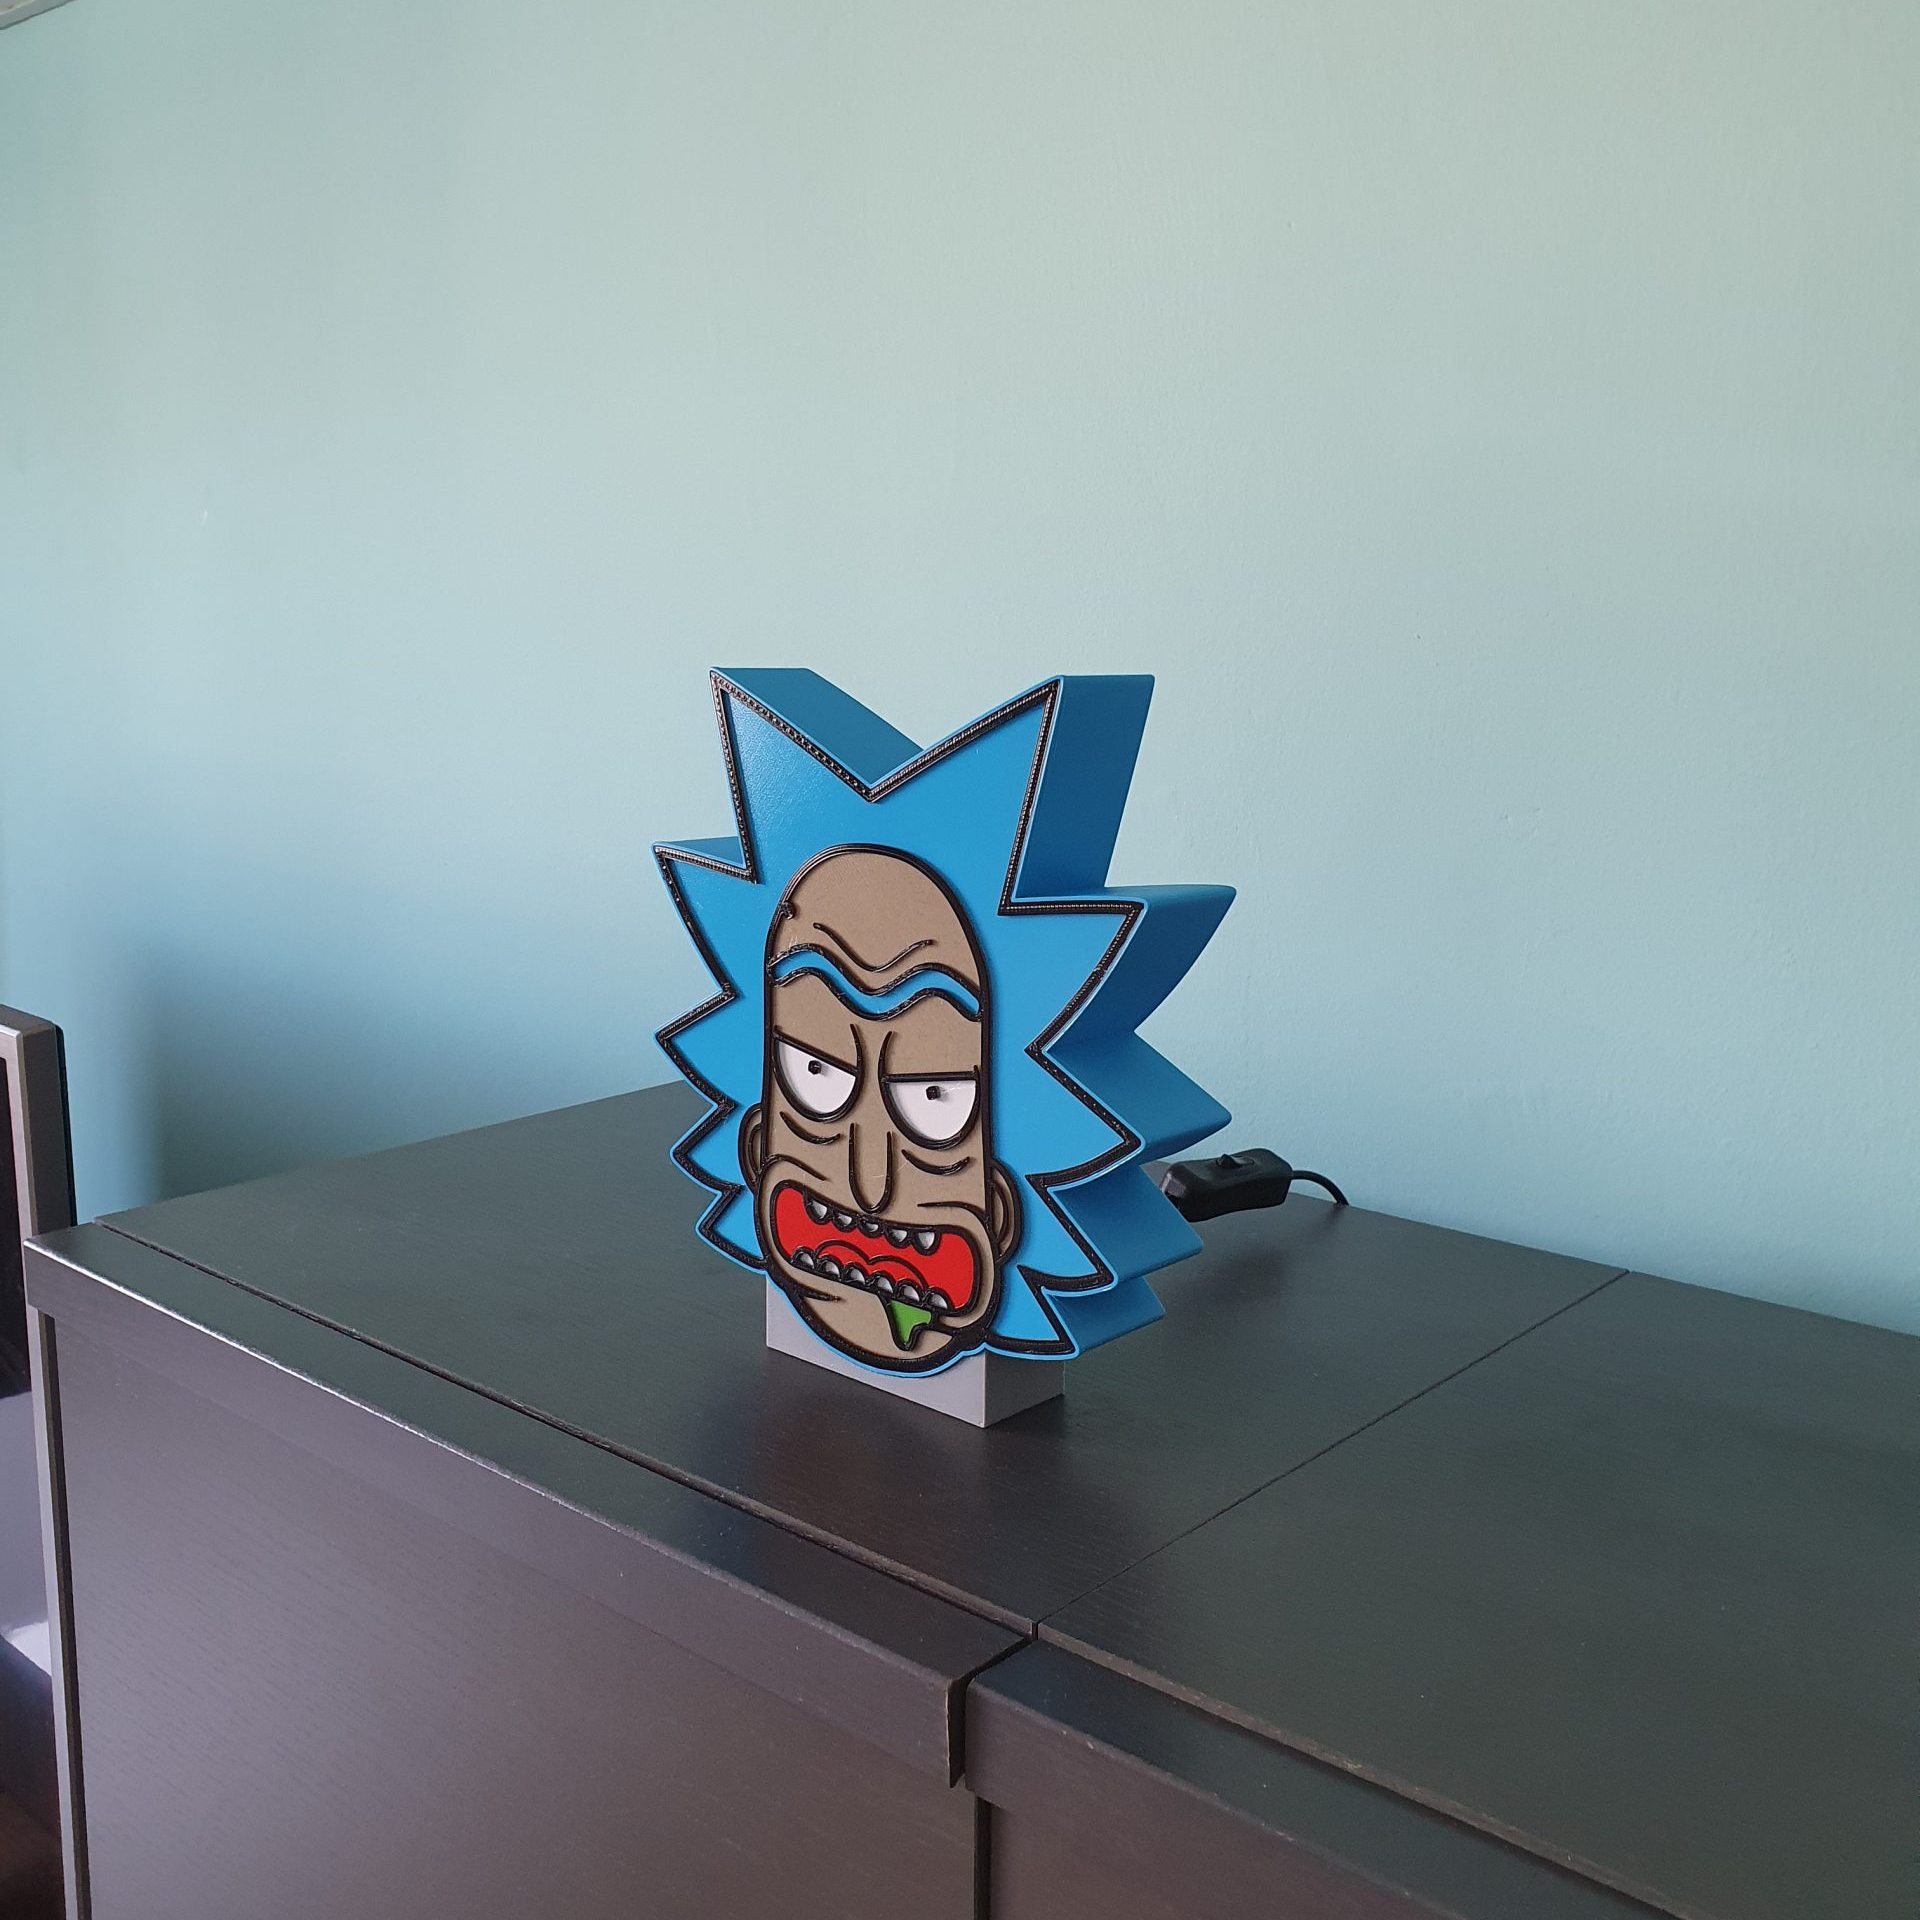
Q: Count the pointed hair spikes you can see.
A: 10